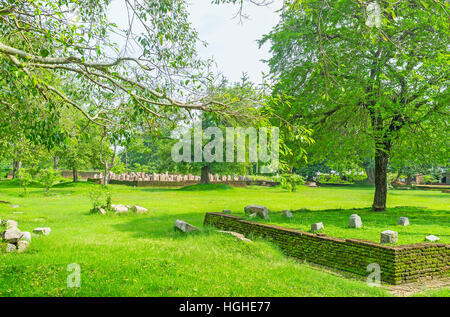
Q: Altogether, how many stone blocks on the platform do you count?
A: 8